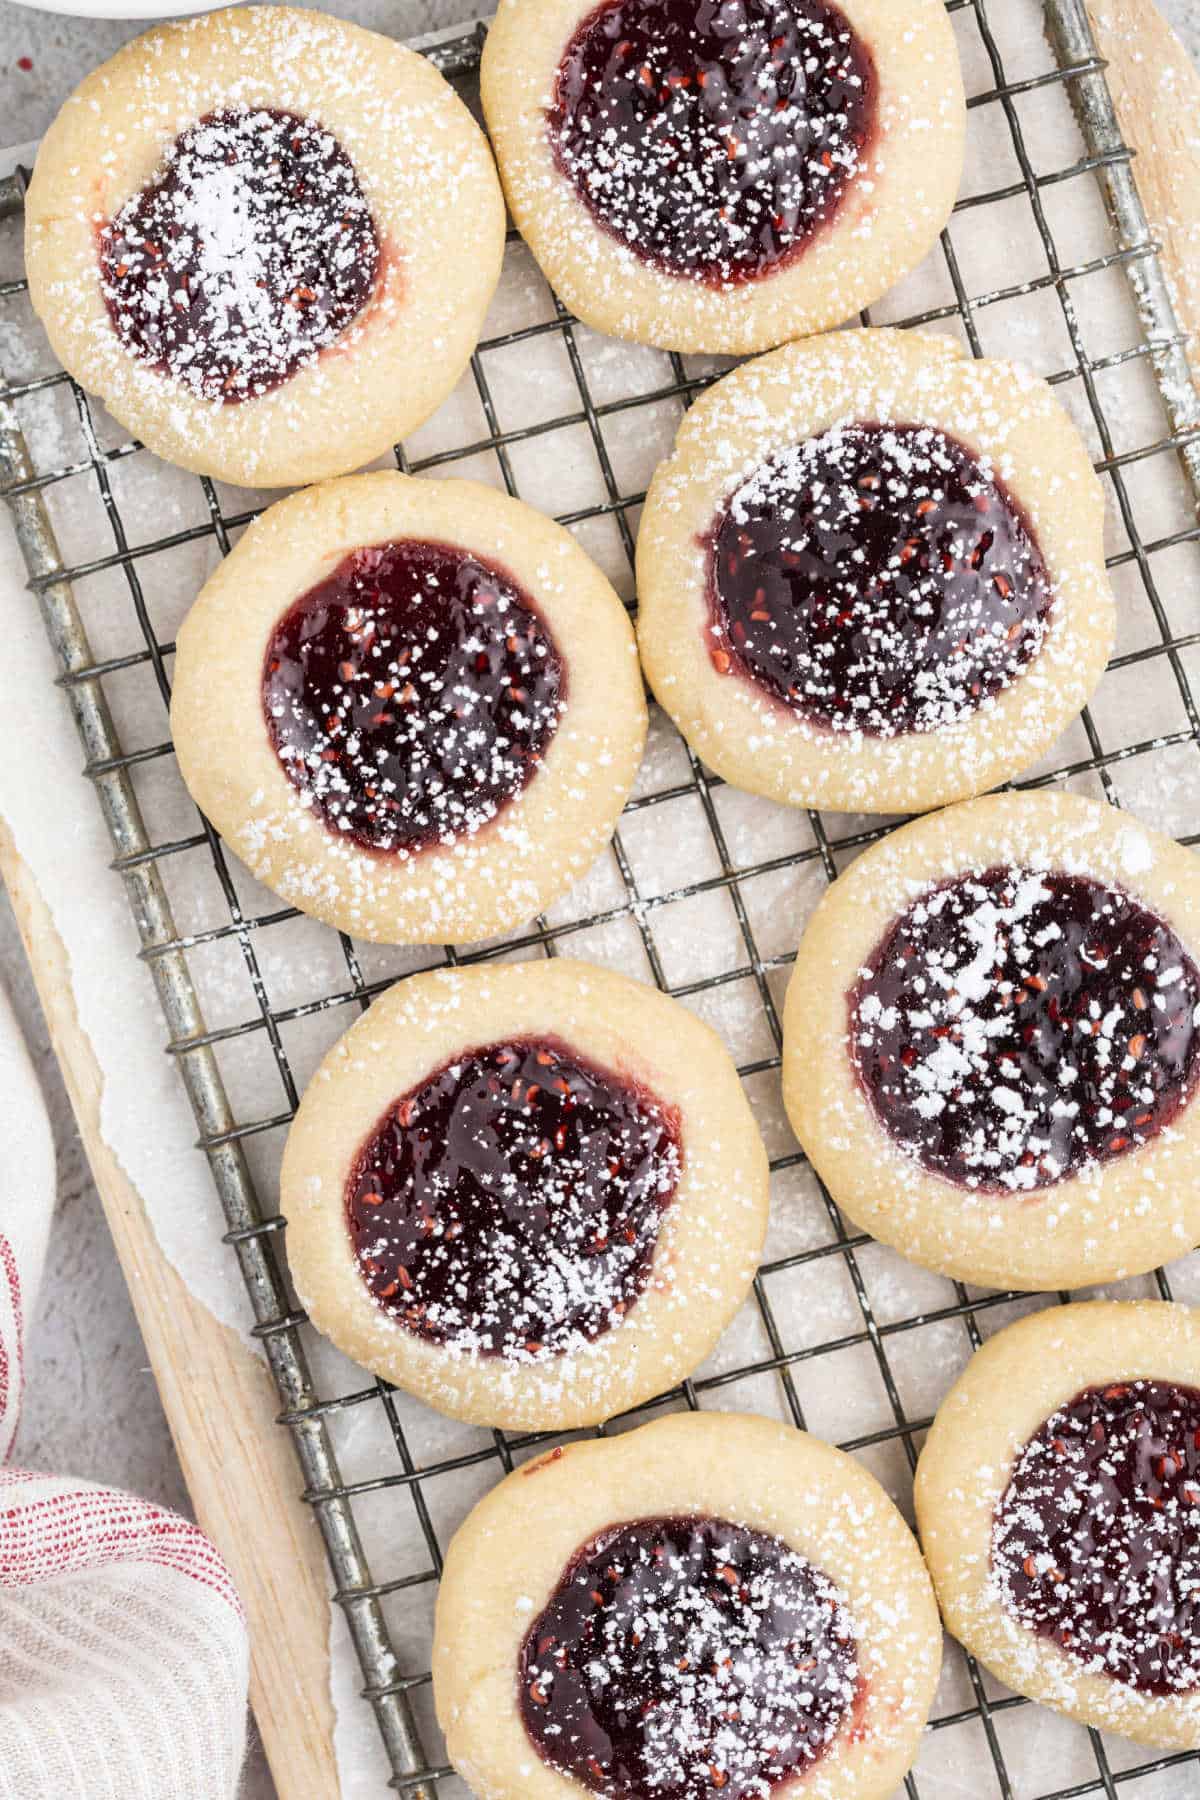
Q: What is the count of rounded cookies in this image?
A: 8